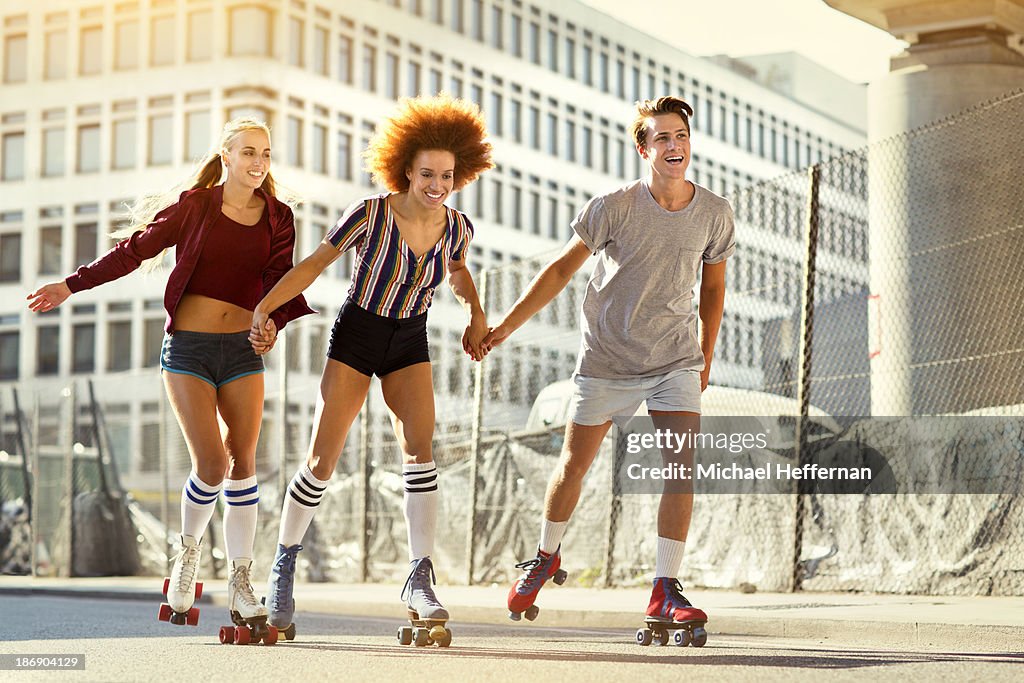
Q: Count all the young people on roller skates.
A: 3